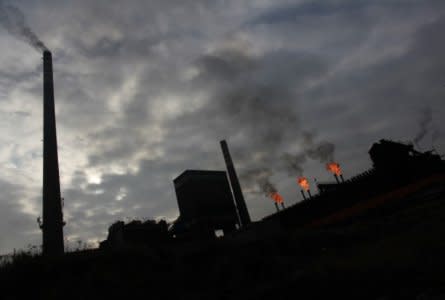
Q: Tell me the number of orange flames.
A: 3